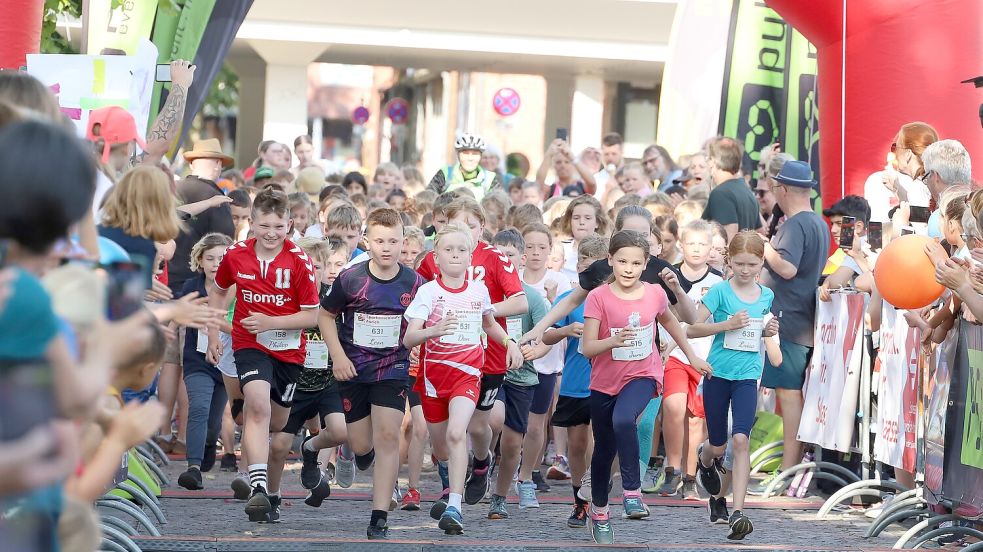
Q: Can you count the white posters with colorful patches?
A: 1